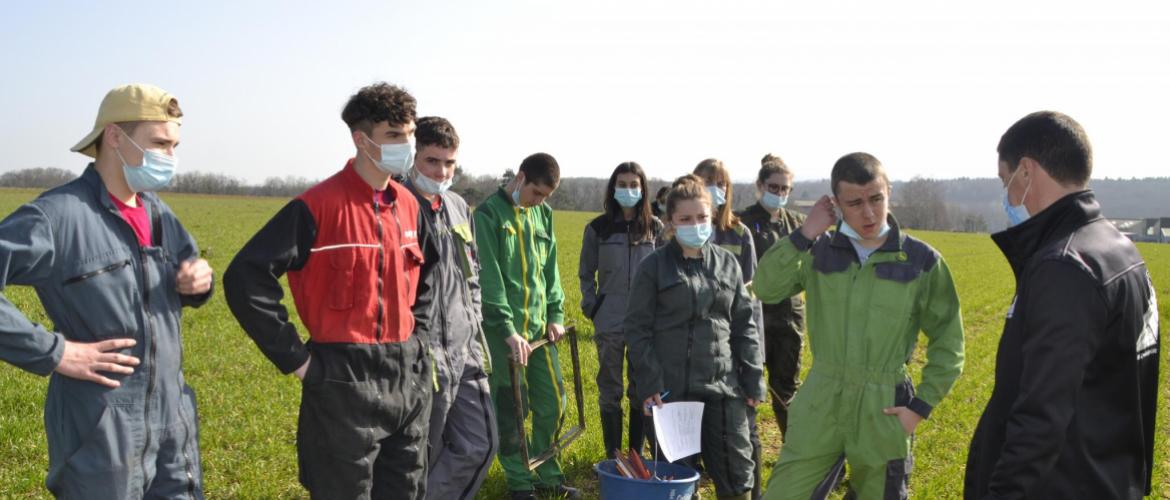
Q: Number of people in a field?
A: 11